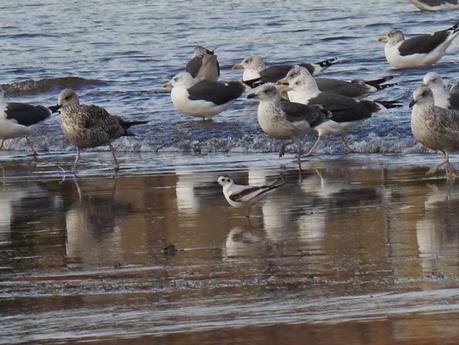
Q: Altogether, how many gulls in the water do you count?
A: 13